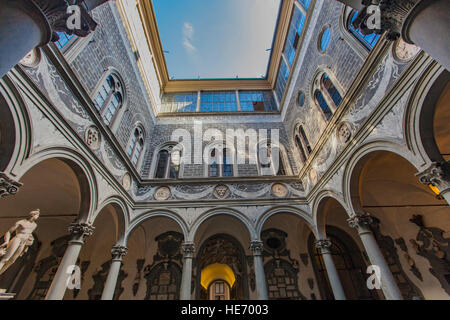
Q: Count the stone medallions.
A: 9